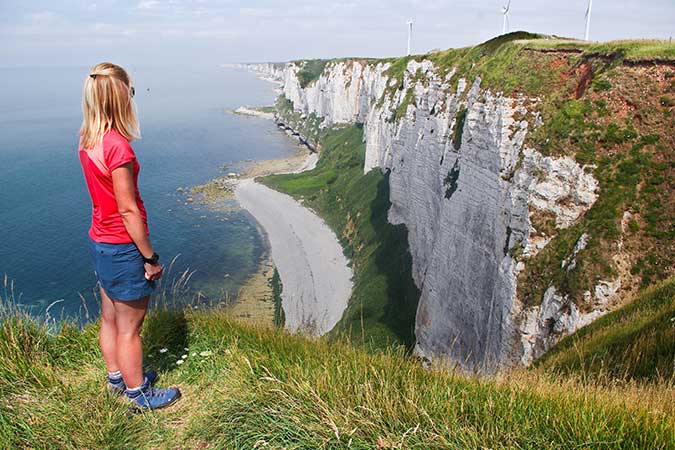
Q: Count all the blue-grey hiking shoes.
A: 2